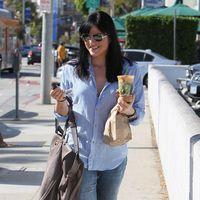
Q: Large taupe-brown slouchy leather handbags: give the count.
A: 1